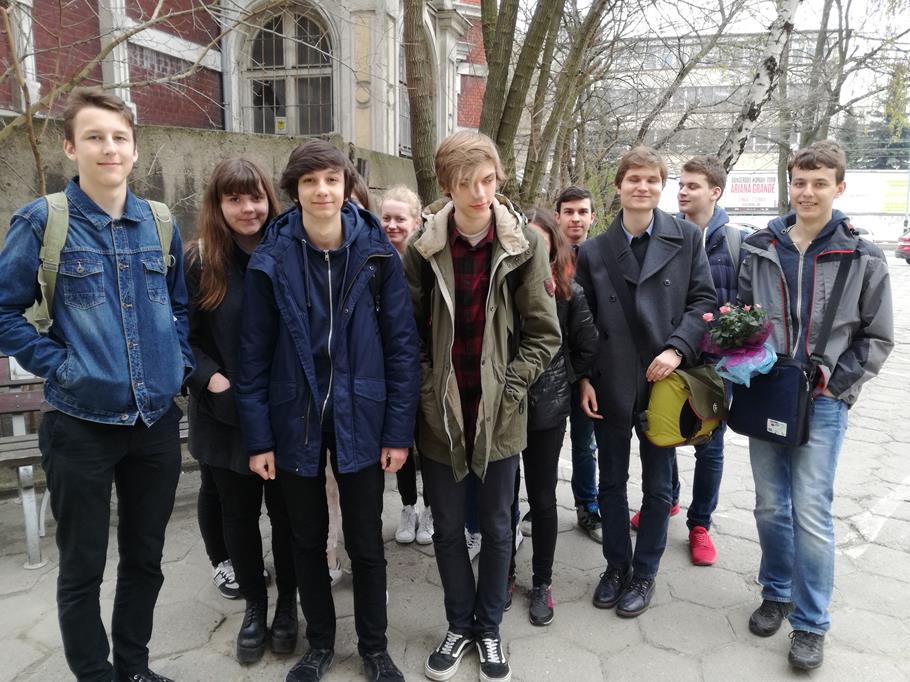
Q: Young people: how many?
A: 11